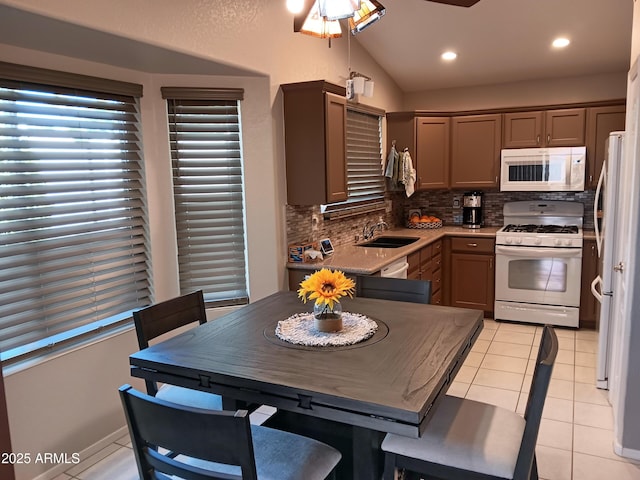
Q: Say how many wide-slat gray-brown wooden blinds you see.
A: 3